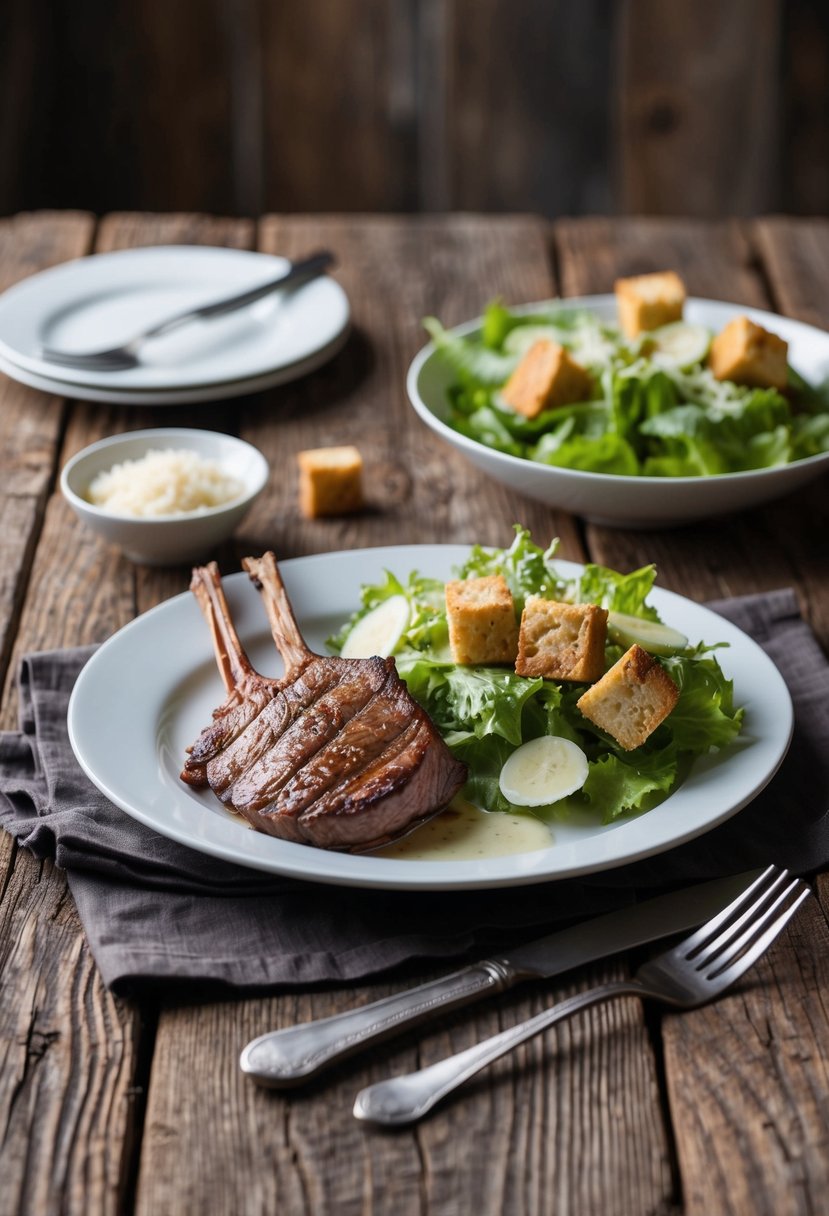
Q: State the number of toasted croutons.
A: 7